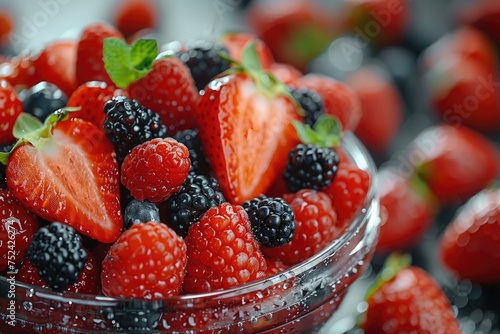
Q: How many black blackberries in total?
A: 8